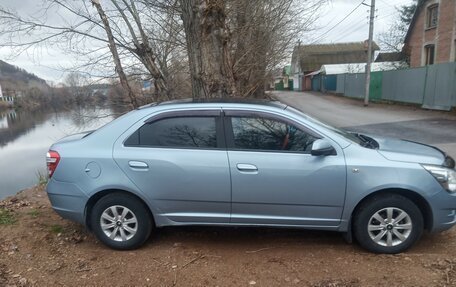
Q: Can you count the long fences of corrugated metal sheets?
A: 1